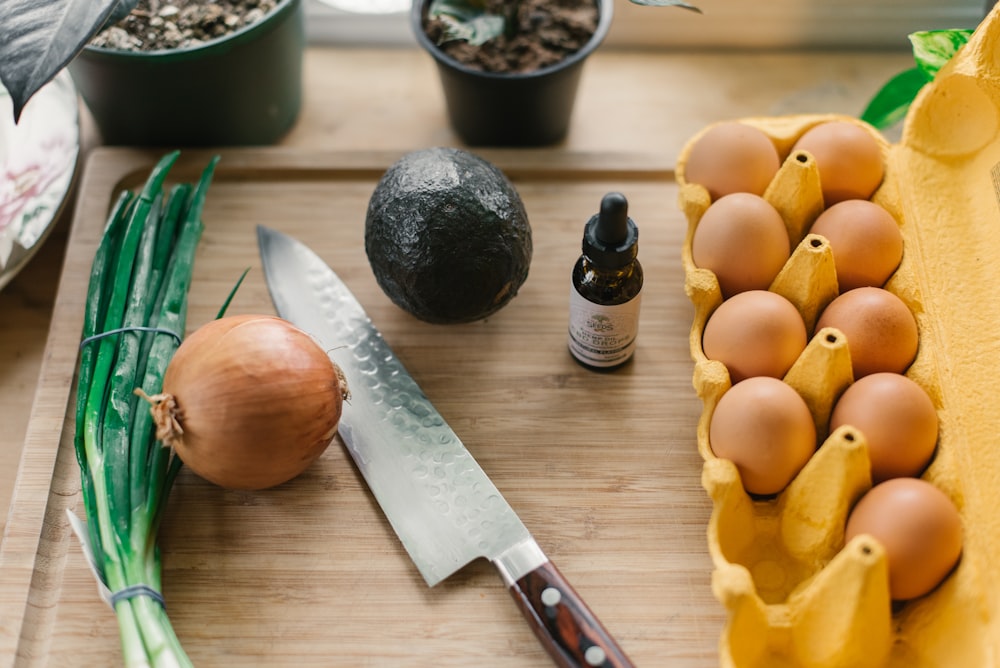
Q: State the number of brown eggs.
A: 9